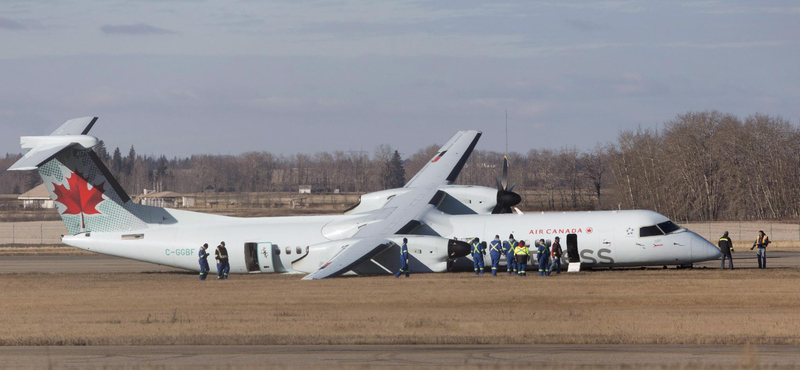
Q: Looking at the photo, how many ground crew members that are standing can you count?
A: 11